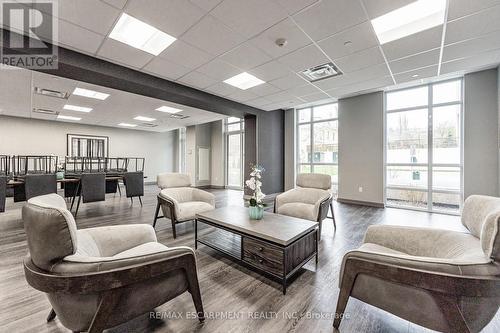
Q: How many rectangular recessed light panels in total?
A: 9